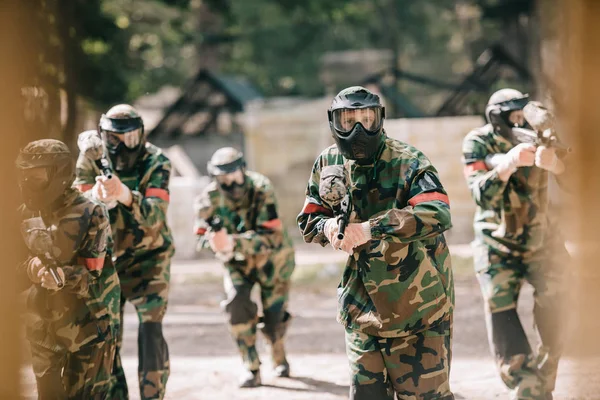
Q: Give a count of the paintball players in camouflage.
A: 5